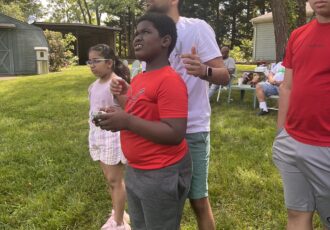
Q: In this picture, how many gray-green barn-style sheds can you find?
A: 1